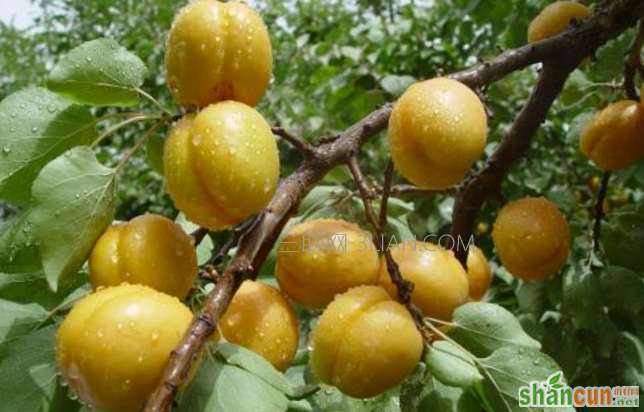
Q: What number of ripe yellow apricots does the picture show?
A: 13